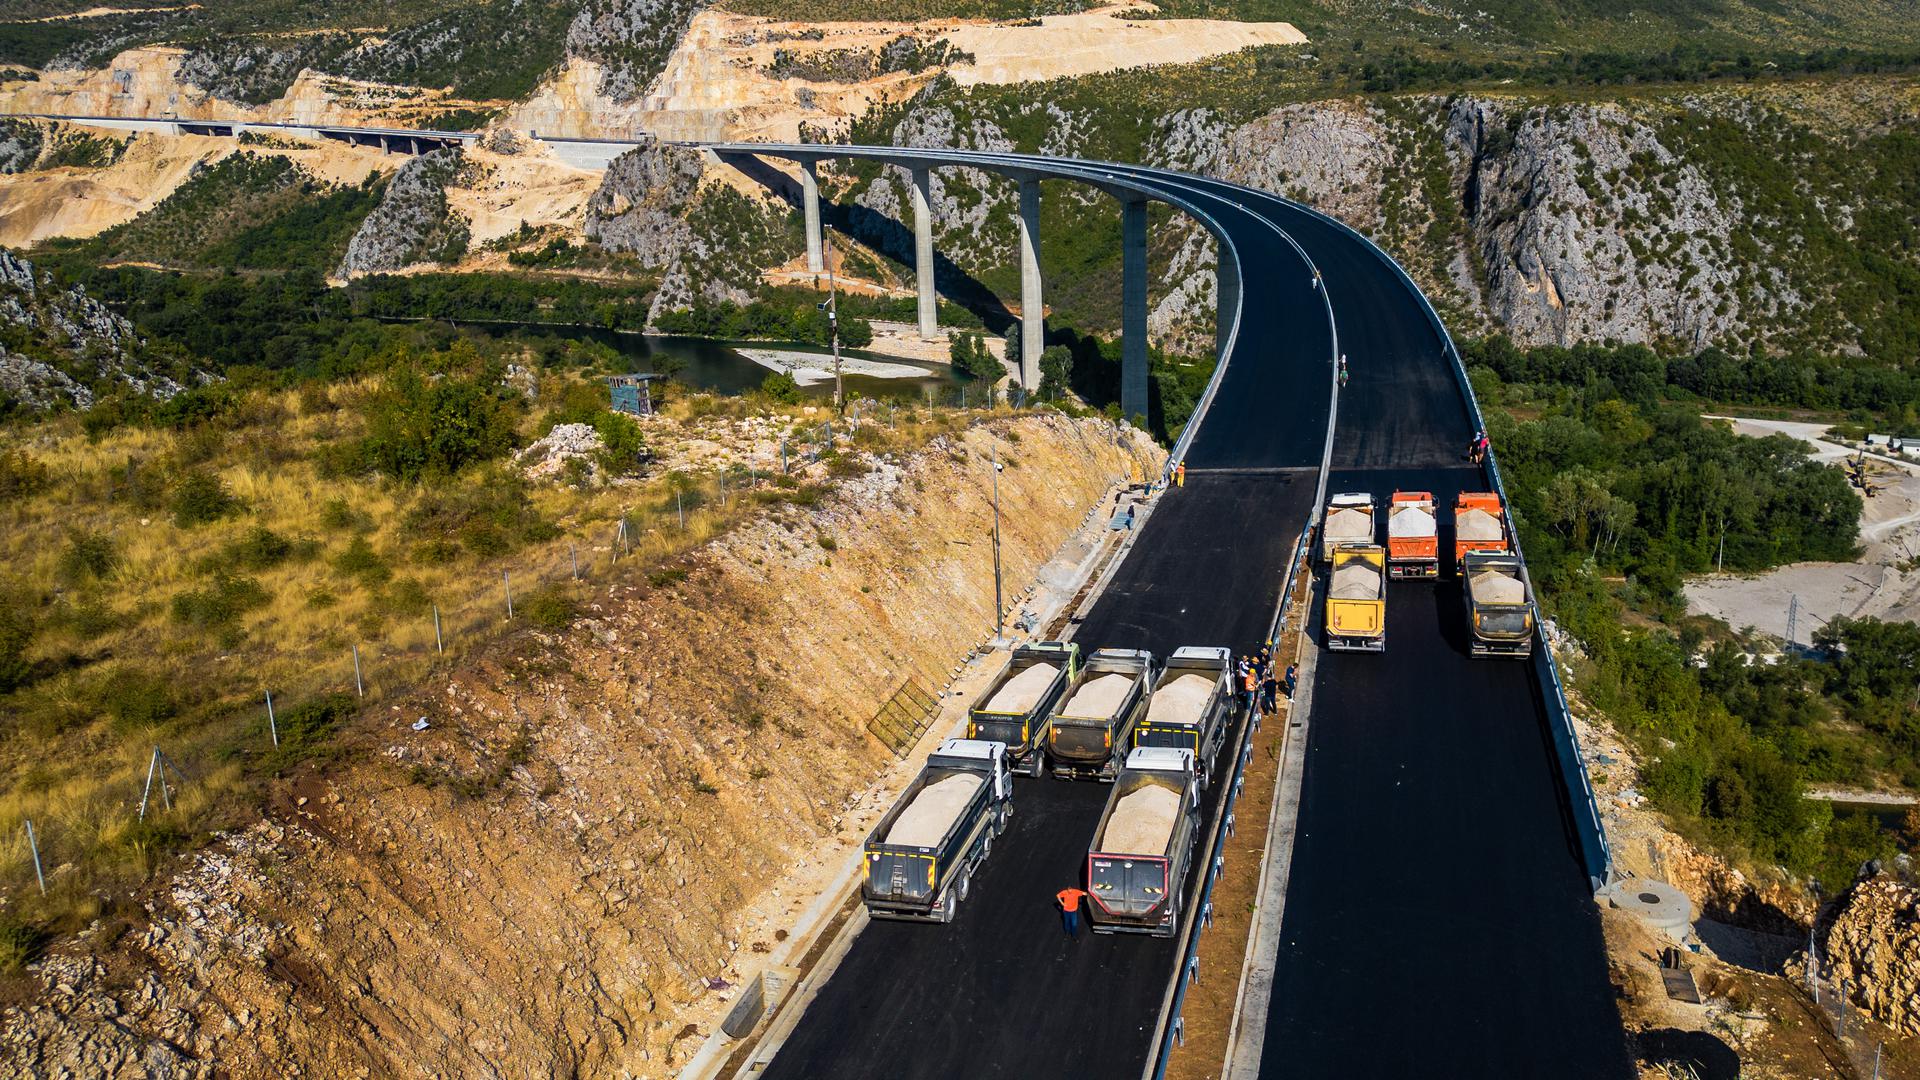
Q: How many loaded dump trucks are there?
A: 10